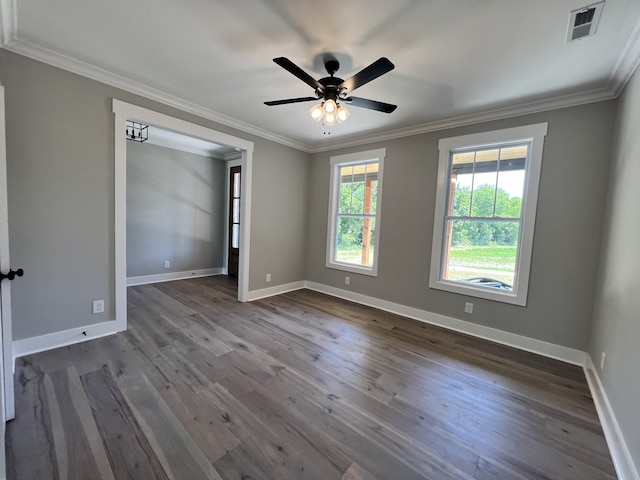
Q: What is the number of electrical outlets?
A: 6